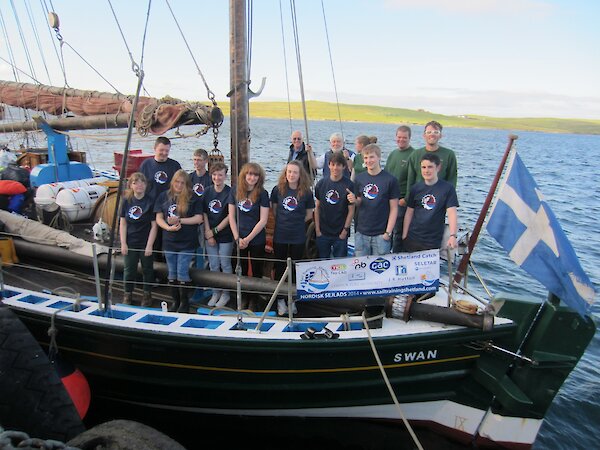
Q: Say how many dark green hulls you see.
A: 1